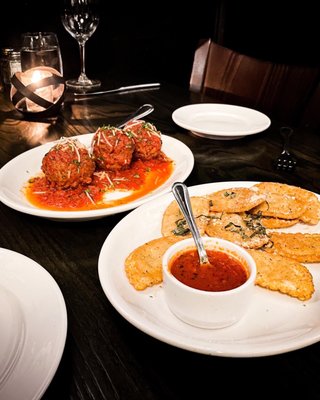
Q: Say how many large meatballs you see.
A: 3